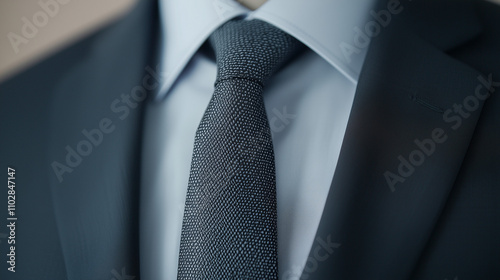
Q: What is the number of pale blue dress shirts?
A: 1